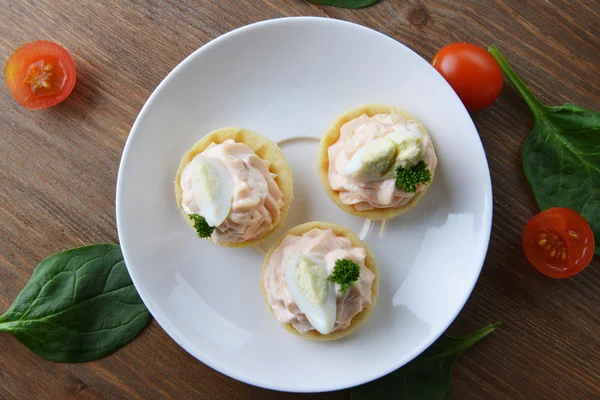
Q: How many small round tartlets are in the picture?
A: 3